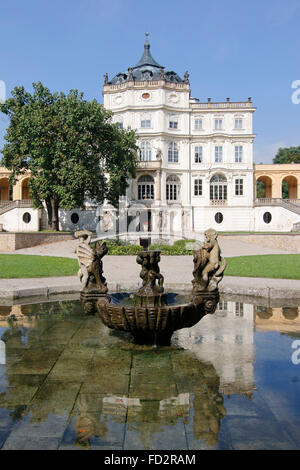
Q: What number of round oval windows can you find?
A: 4